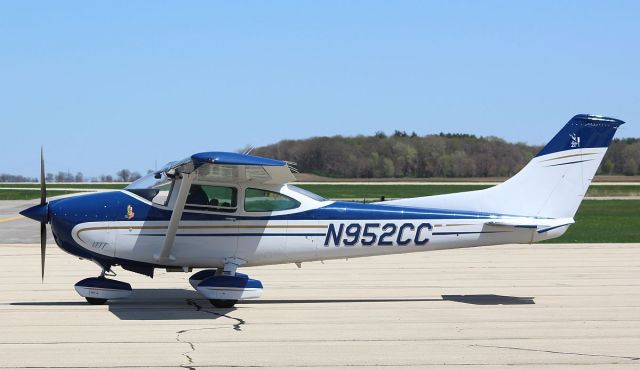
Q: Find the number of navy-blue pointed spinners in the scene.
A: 1